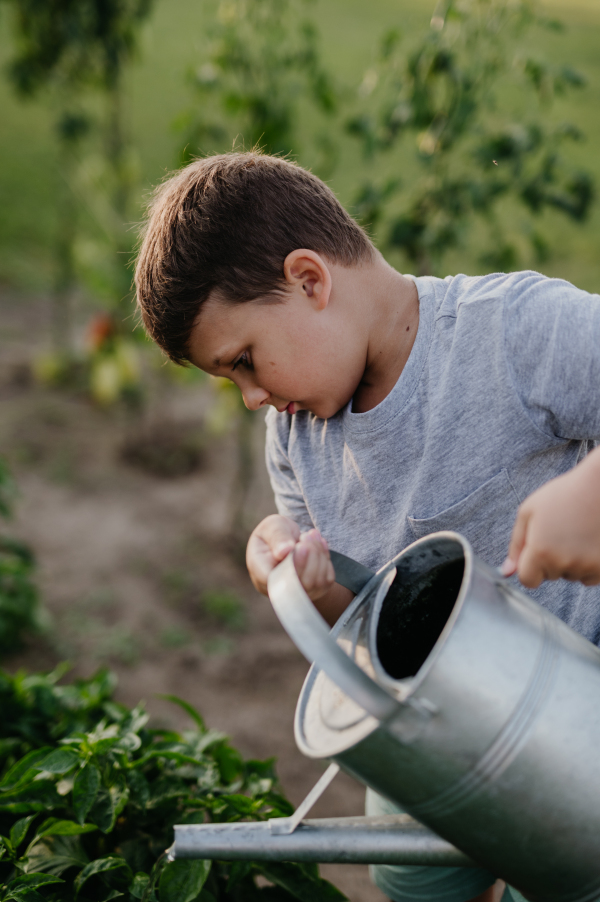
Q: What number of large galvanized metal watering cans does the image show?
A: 1